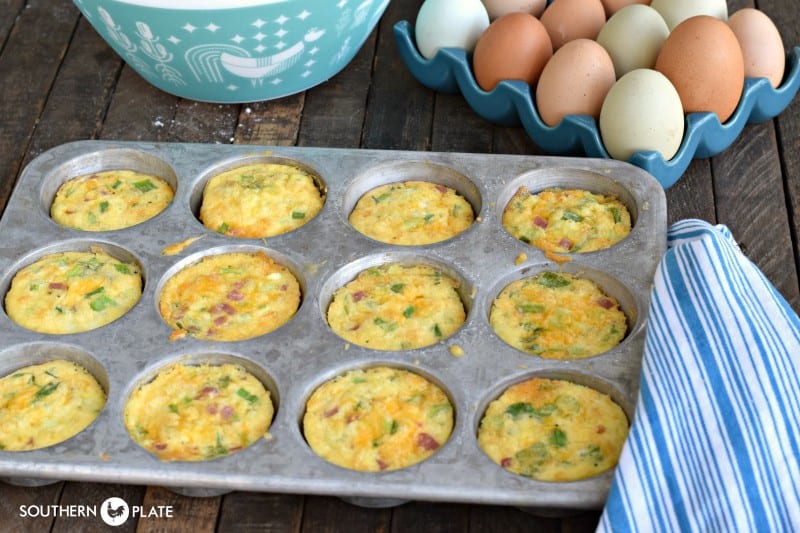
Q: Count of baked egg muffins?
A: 12